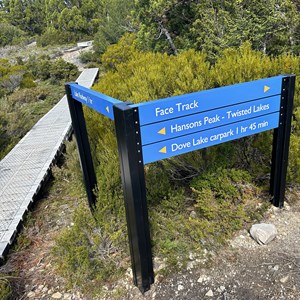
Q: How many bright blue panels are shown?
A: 4